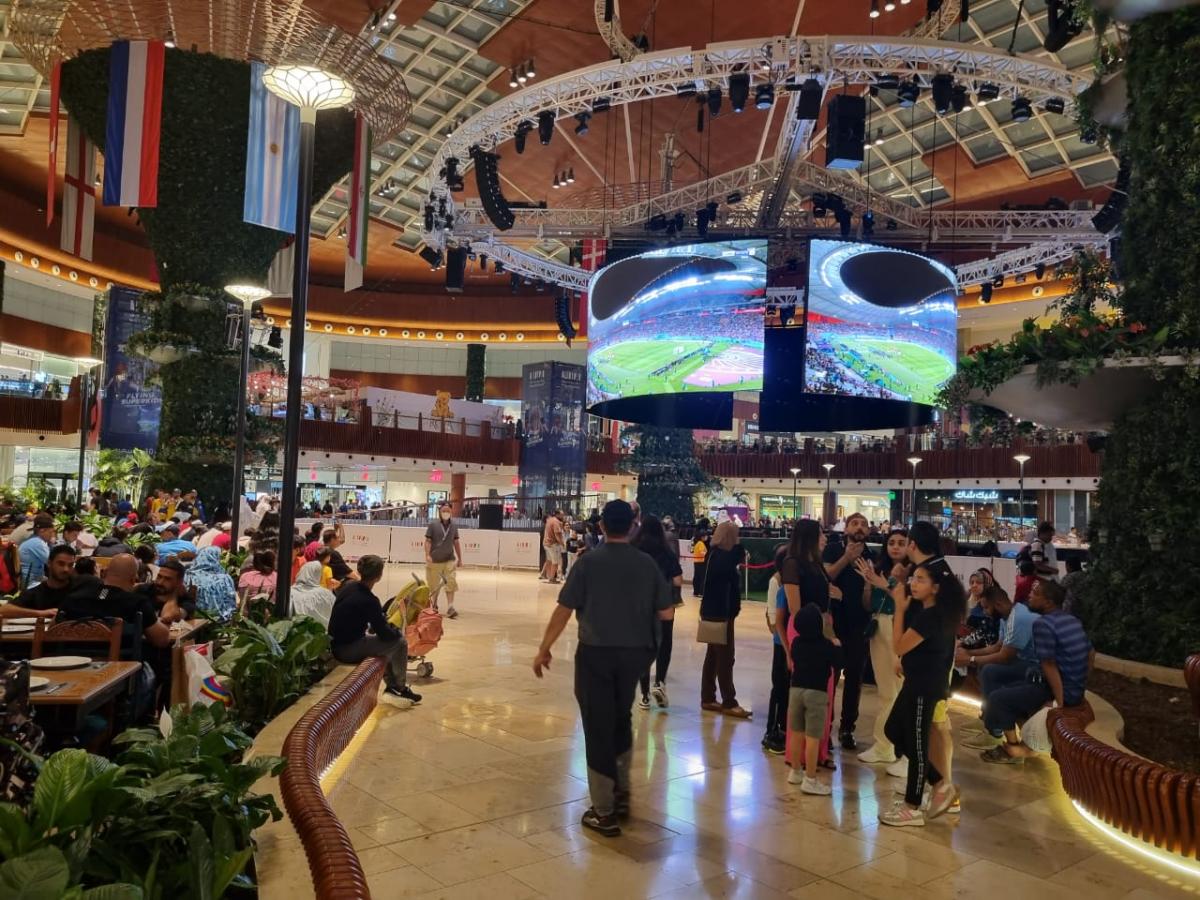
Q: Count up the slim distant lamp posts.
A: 4